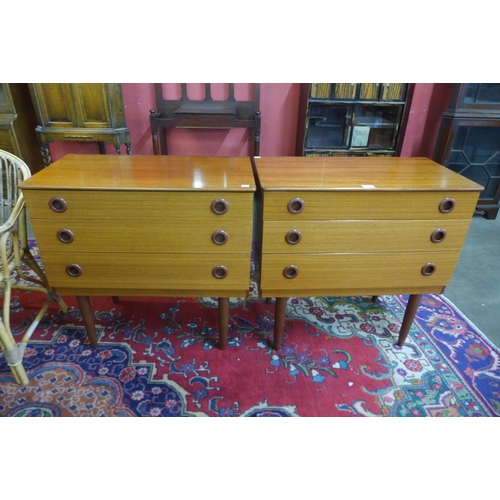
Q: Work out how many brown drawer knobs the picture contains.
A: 12